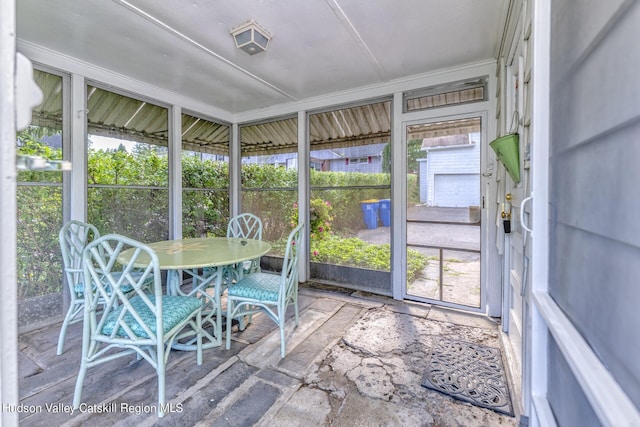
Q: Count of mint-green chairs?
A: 4